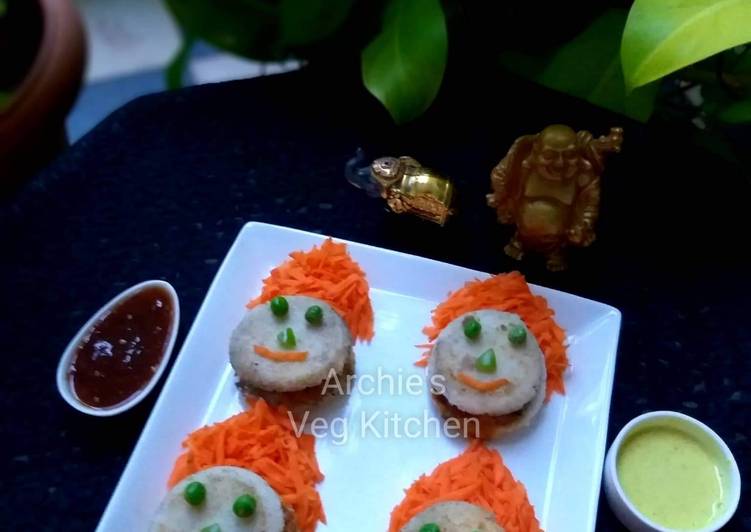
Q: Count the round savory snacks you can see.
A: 4